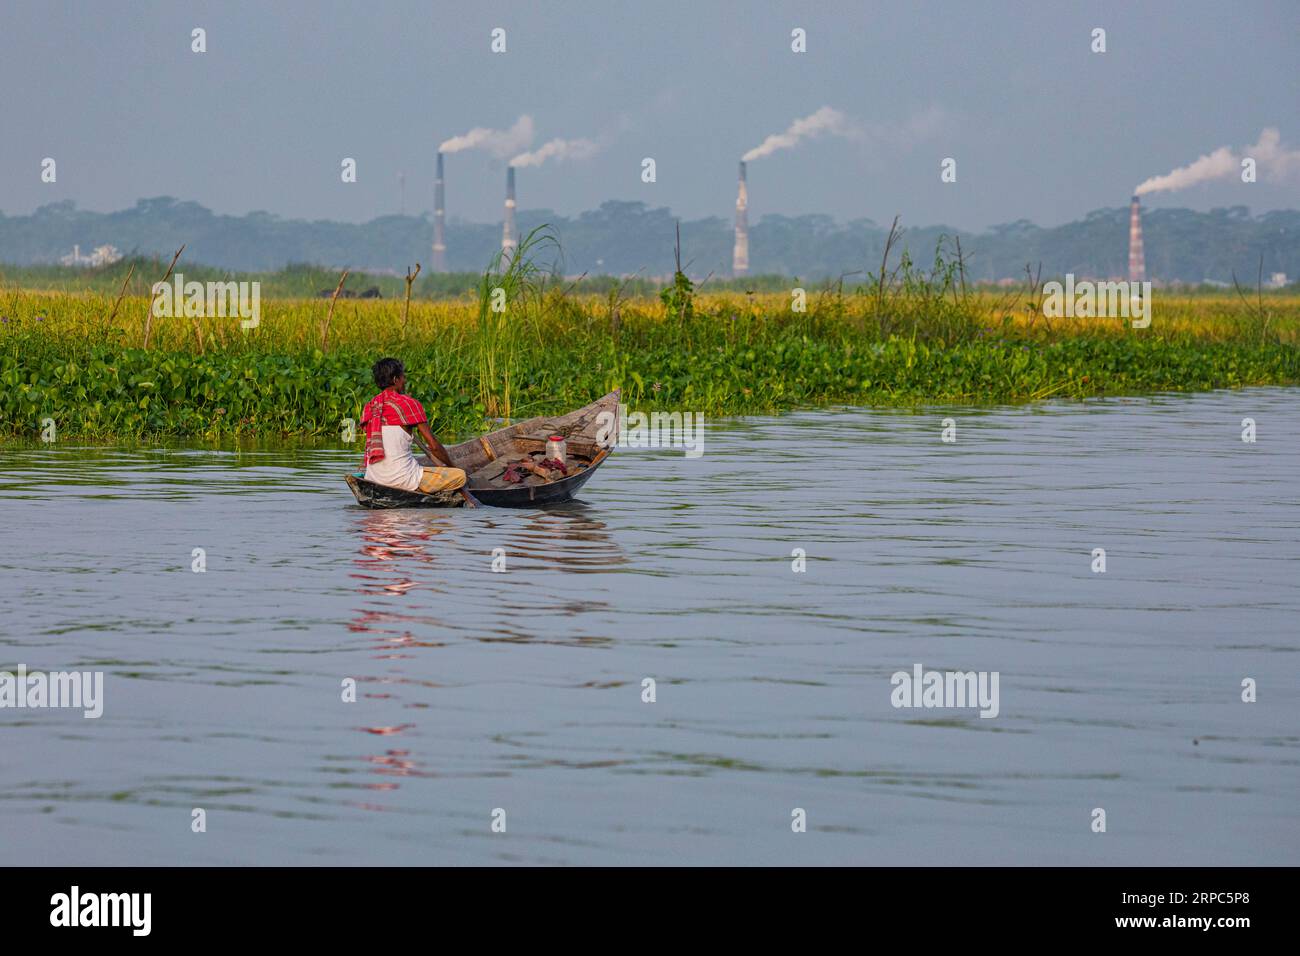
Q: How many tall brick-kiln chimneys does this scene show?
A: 4